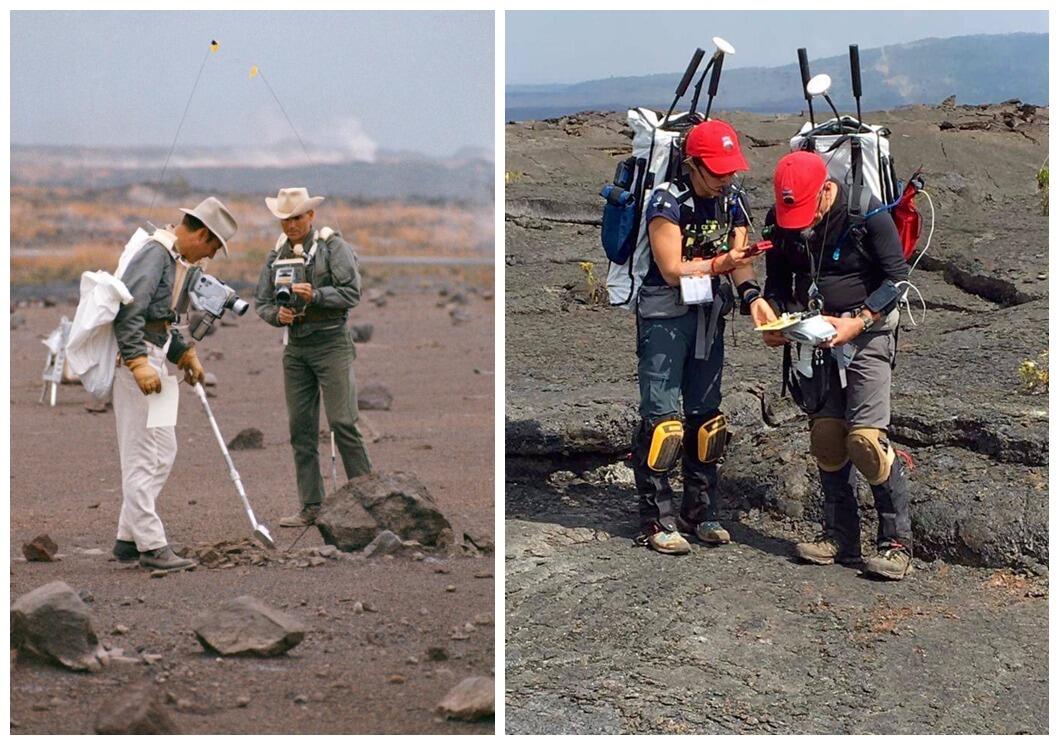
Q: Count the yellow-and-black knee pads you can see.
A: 2